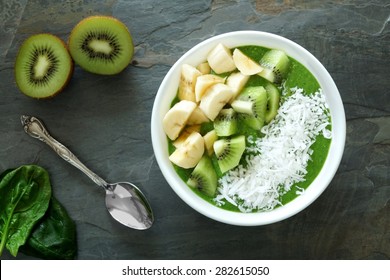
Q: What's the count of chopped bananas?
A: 12